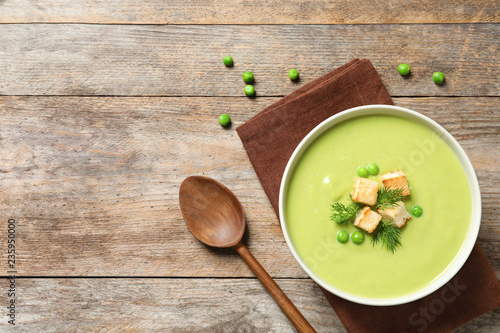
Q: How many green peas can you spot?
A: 12